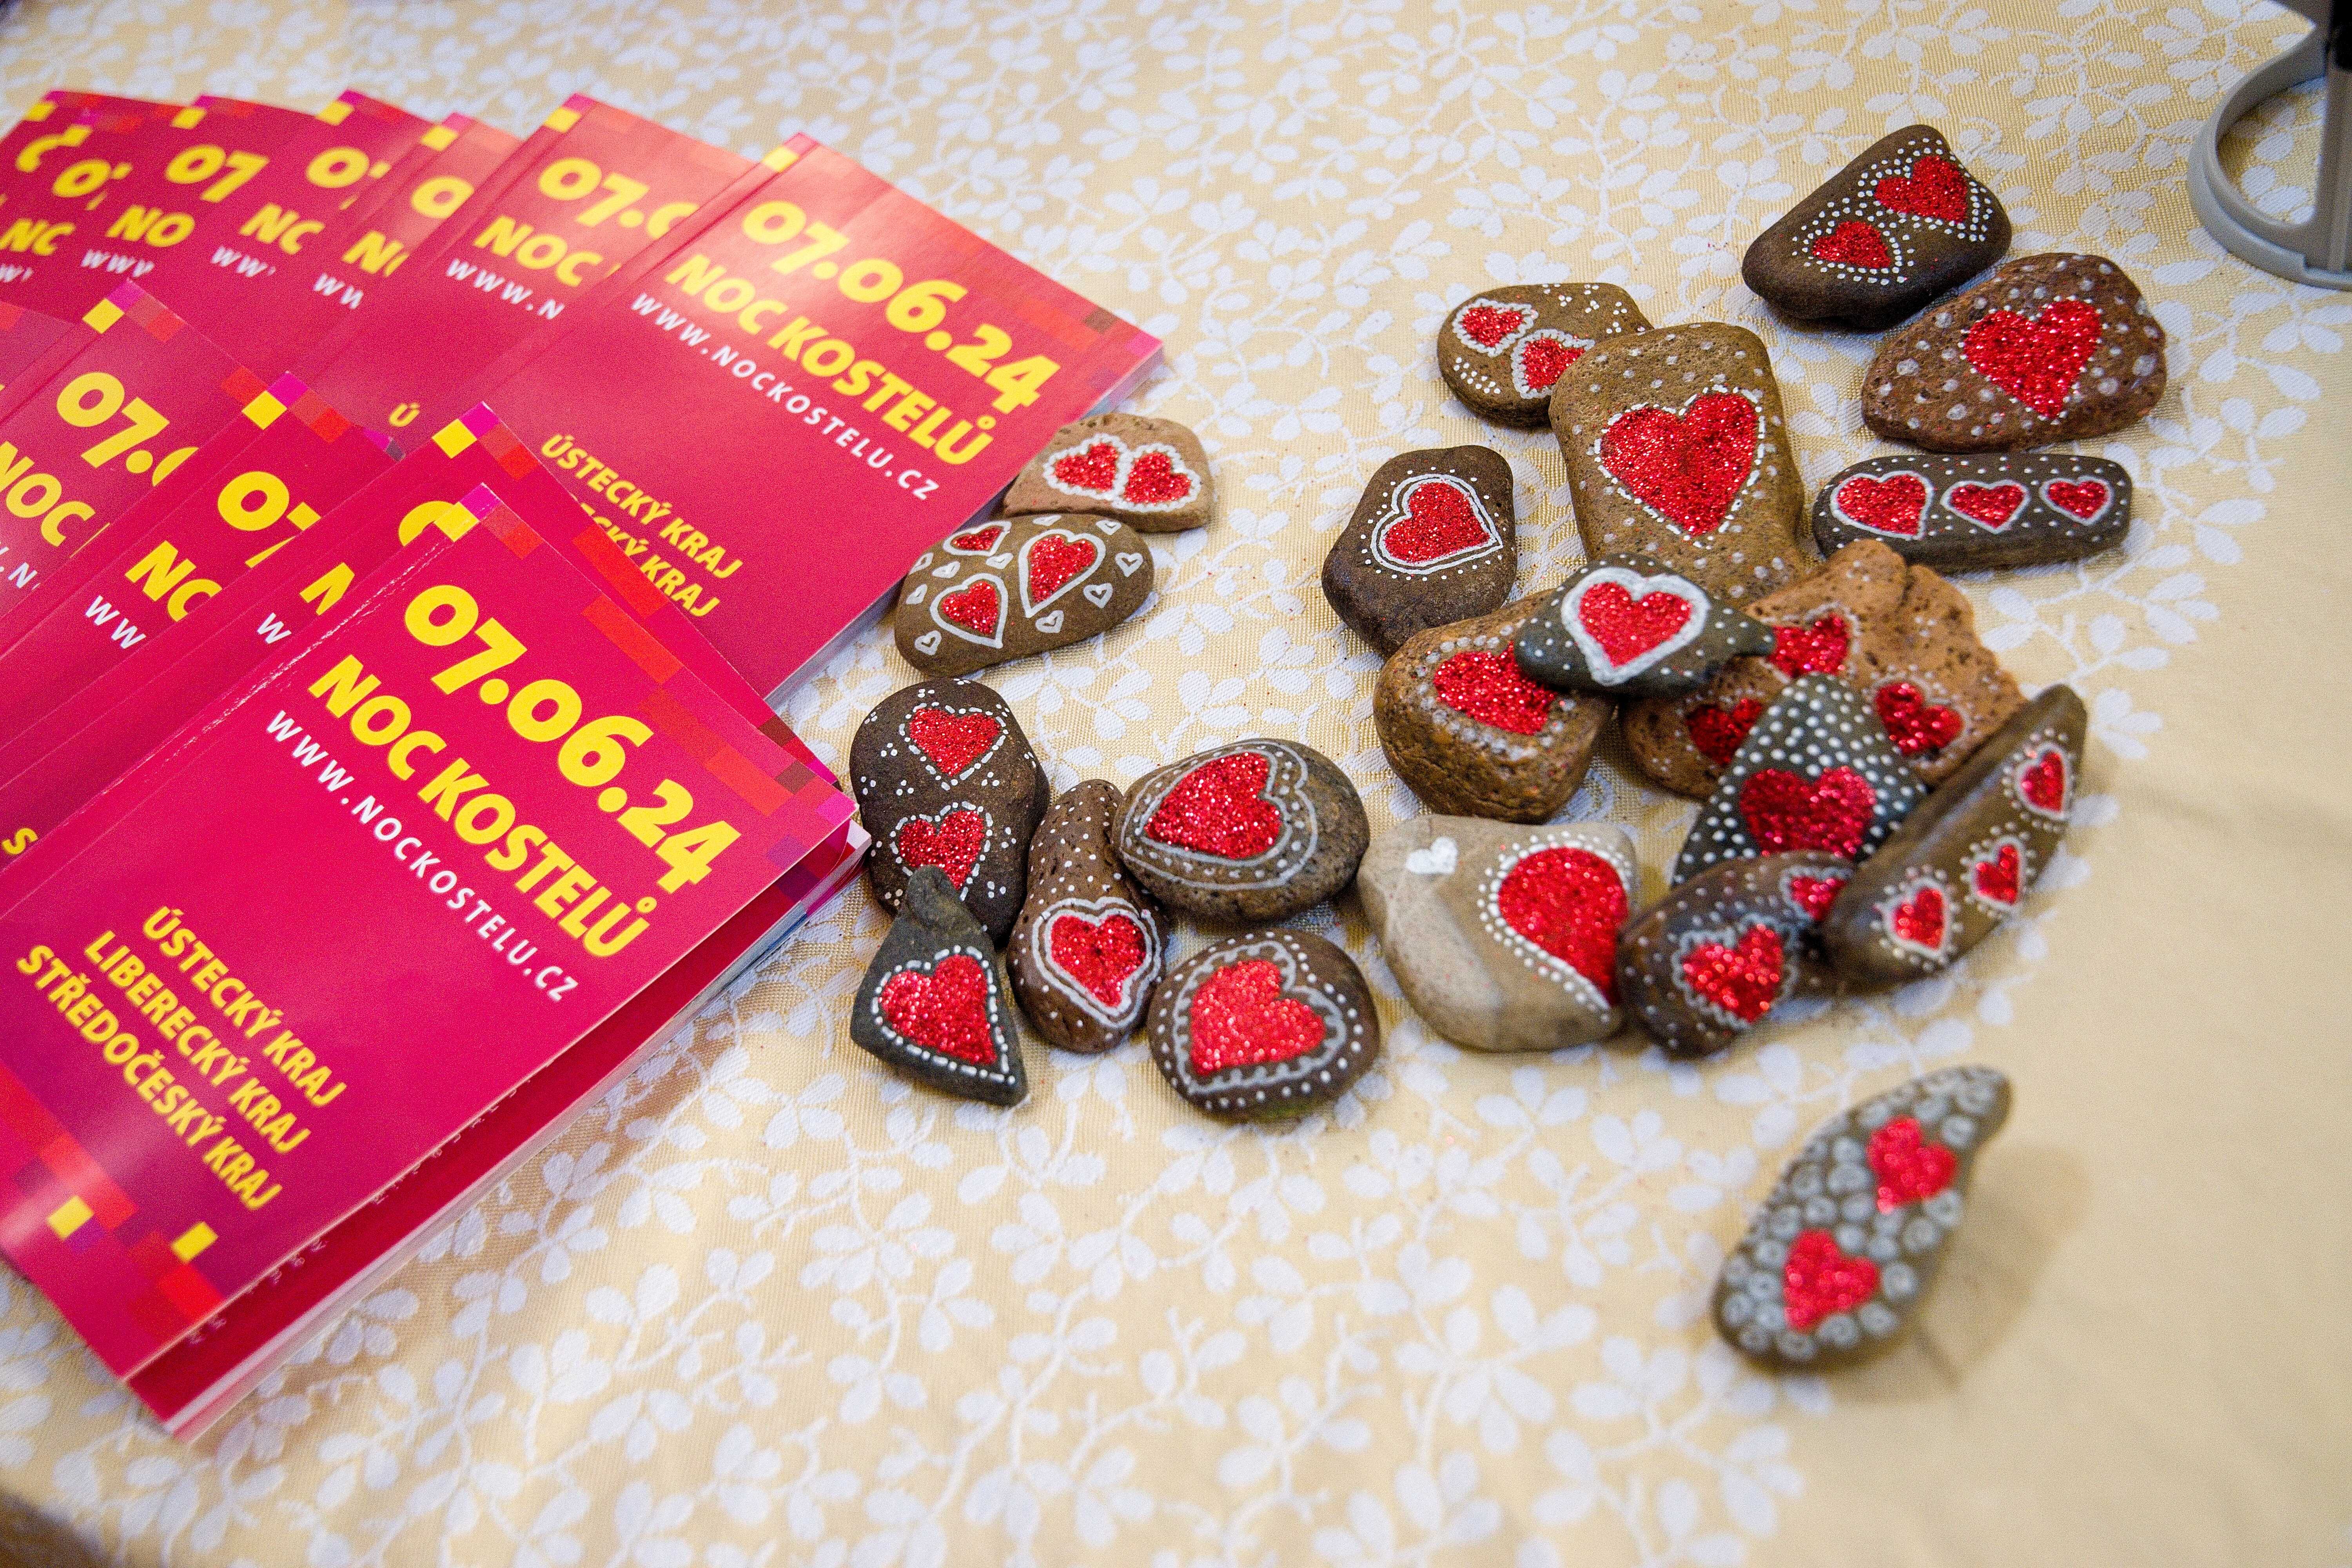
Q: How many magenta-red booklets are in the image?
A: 12